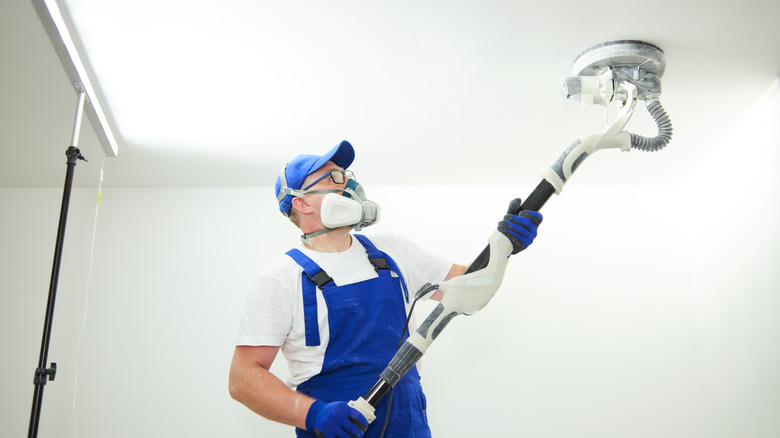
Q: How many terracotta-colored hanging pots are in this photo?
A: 0